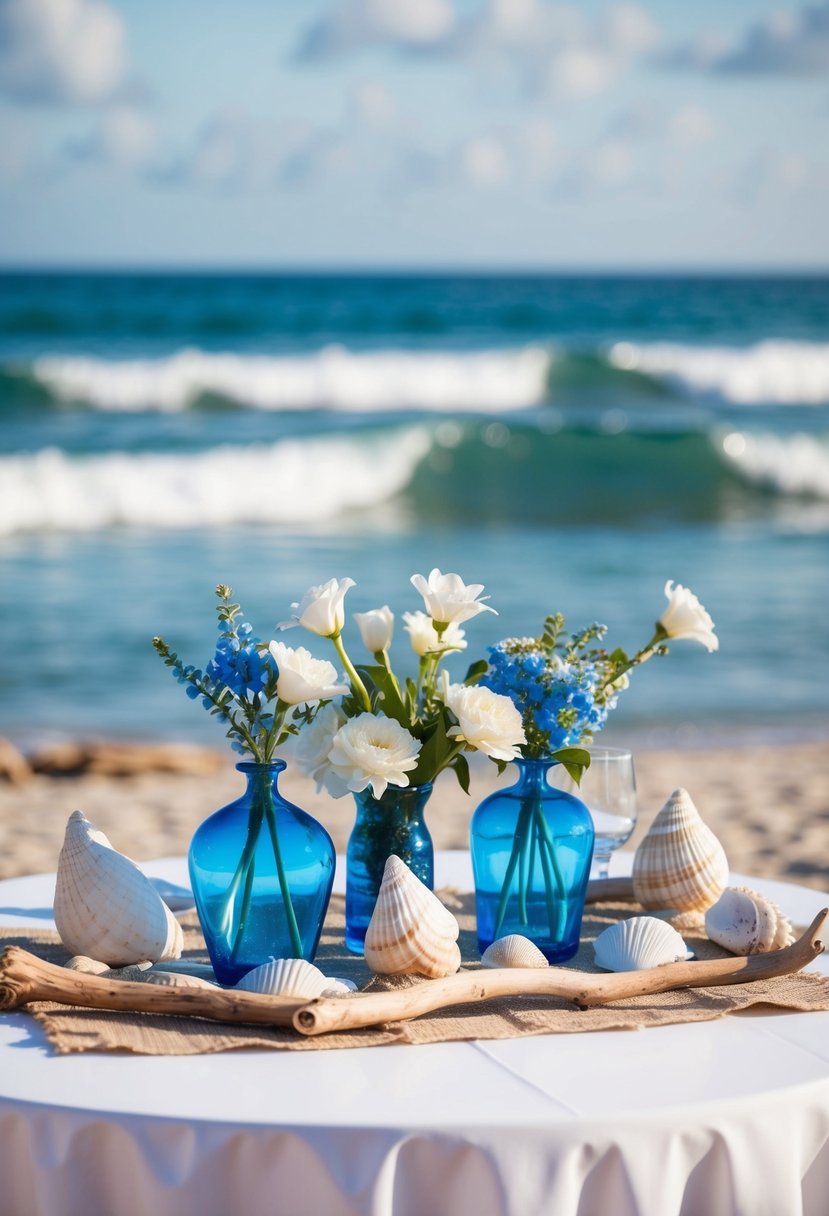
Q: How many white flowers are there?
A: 9